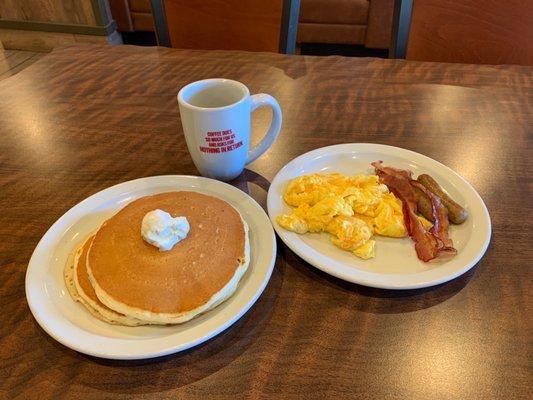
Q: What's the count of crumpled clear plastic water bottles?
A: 0